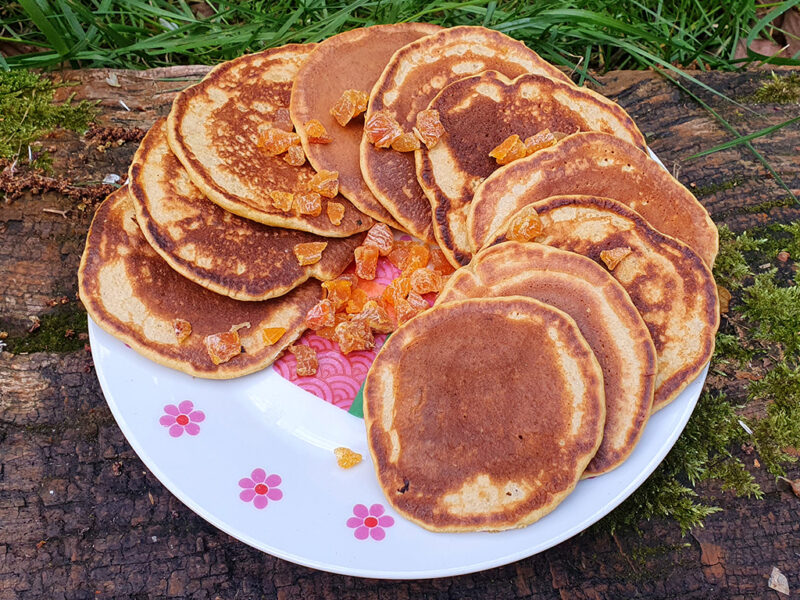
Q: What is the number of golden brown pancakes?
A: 10